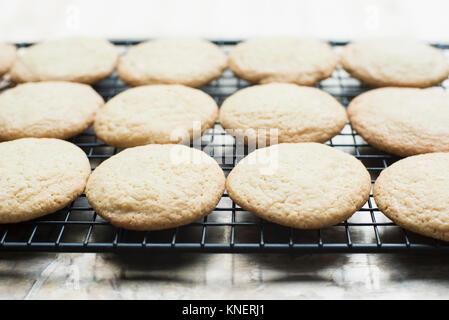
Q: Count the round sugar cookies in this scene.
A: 13